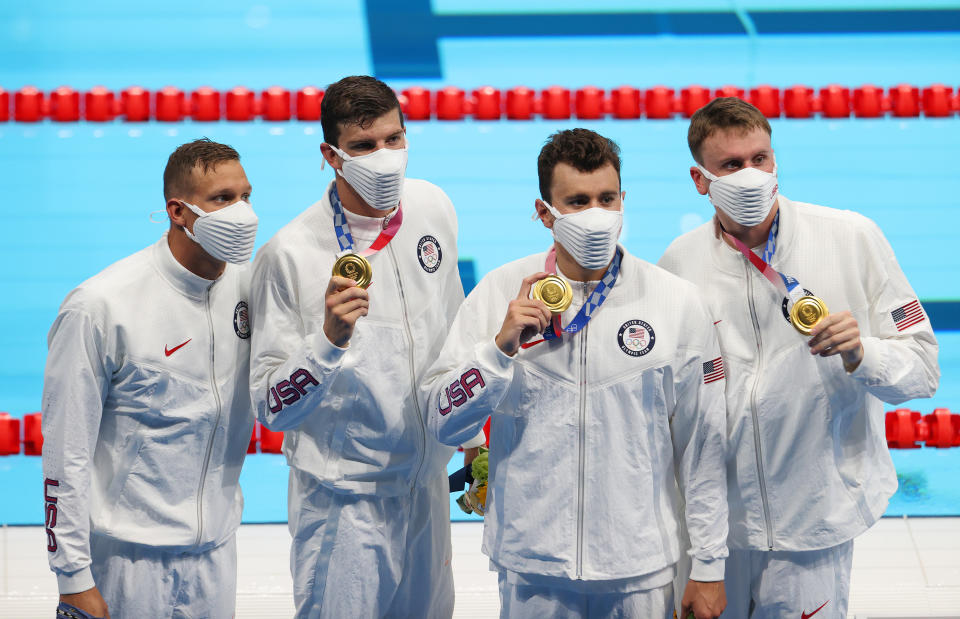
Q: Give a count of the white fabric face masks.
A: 4